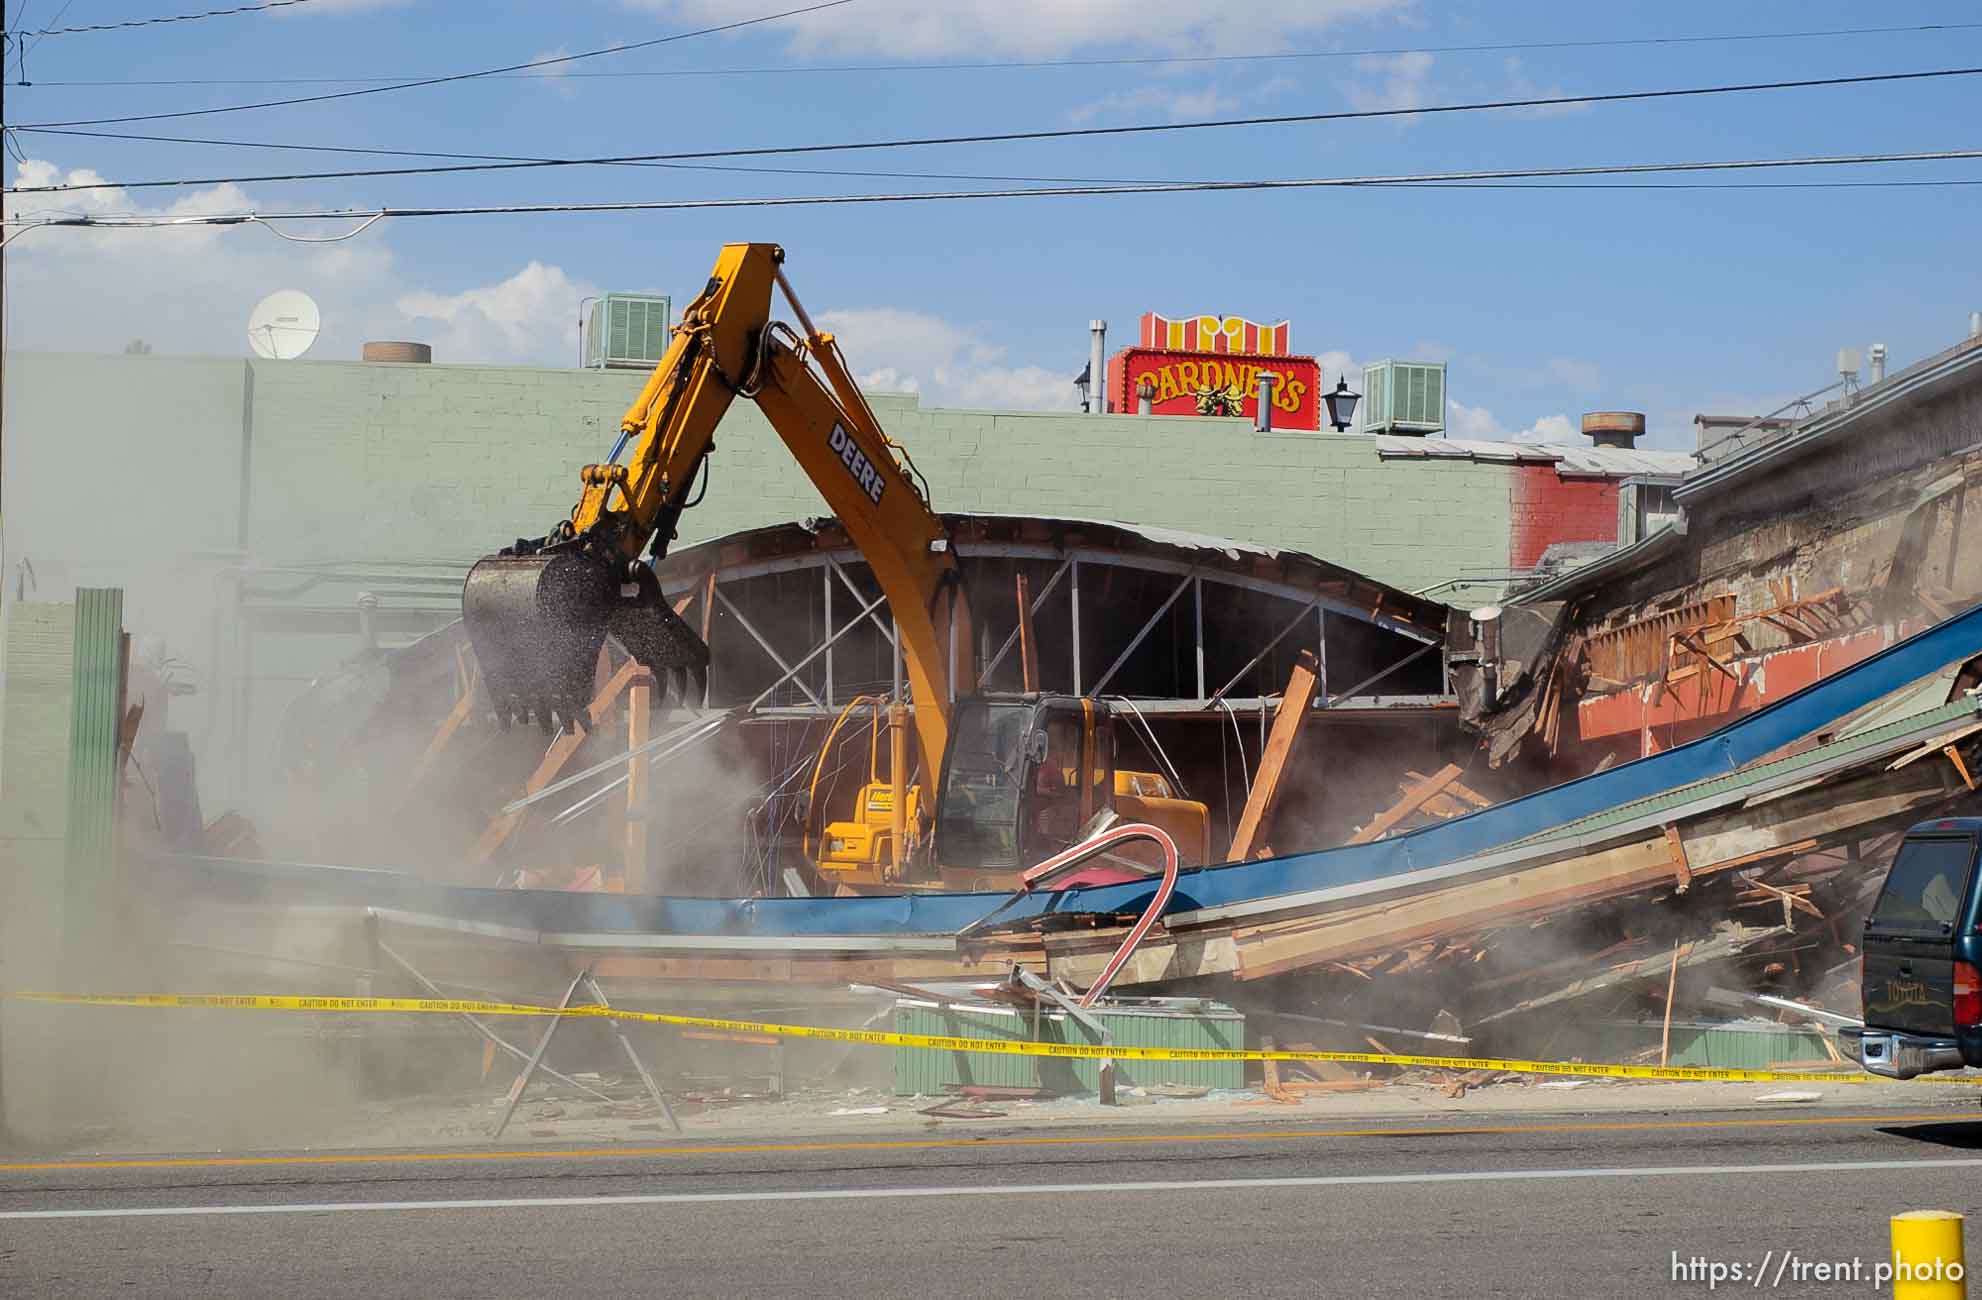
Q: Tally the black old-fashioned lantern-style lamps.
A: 2